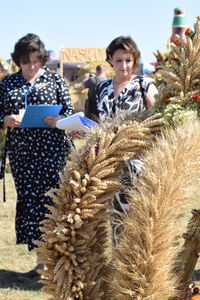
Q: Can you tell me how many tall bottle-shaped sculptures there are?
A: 1